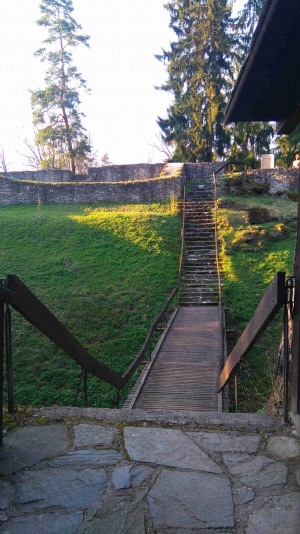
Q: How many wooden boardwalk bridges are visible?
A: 1